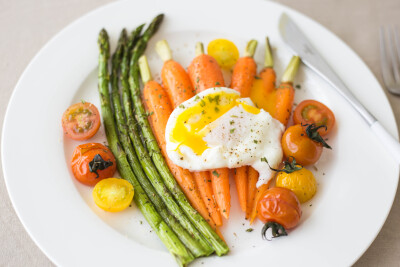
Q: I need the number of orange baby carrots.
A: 6